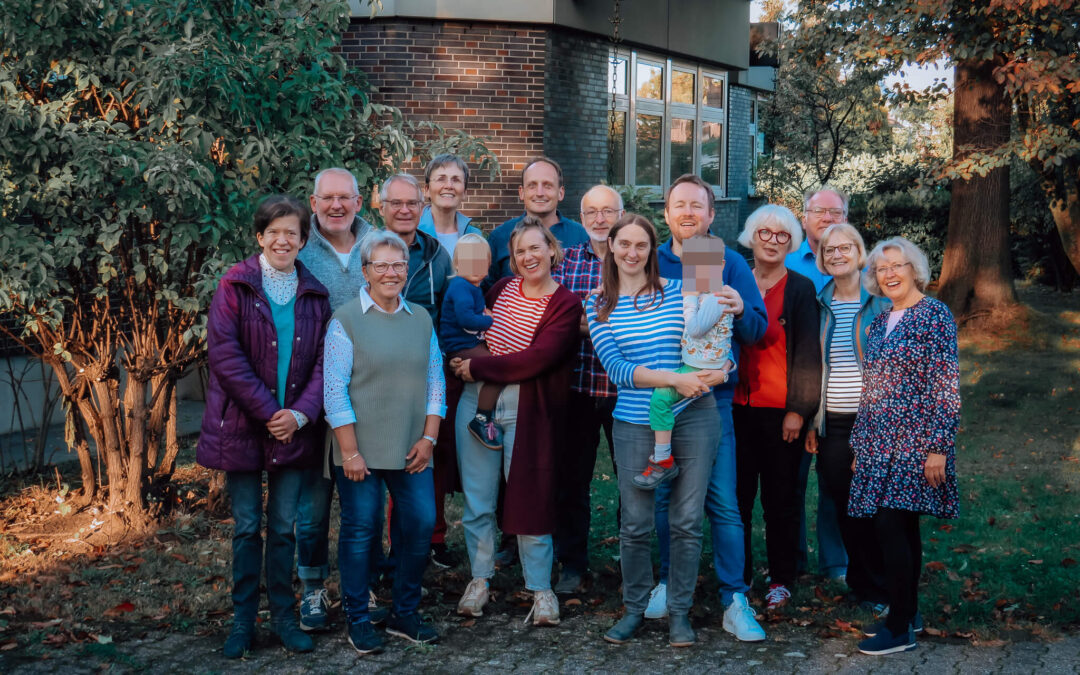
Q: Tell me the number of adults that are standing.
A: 14